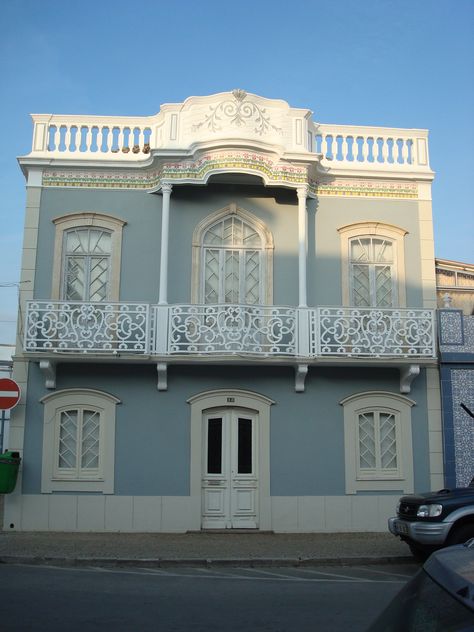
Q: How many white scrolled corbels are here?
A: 4